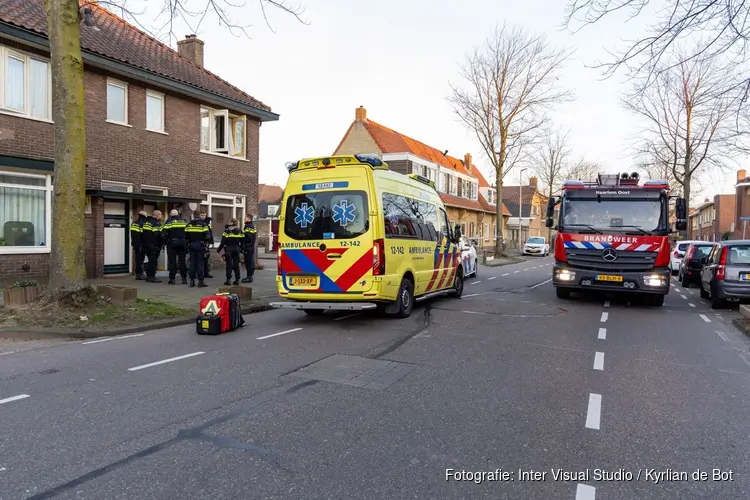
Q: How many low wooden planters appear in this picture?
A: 3